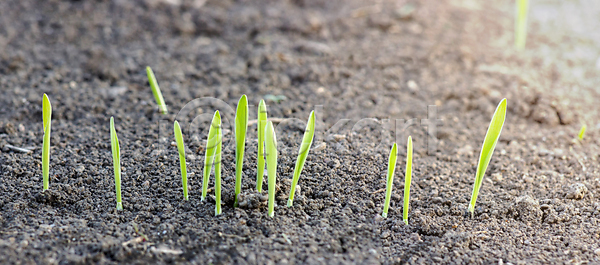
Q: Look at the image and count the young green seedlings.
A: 15